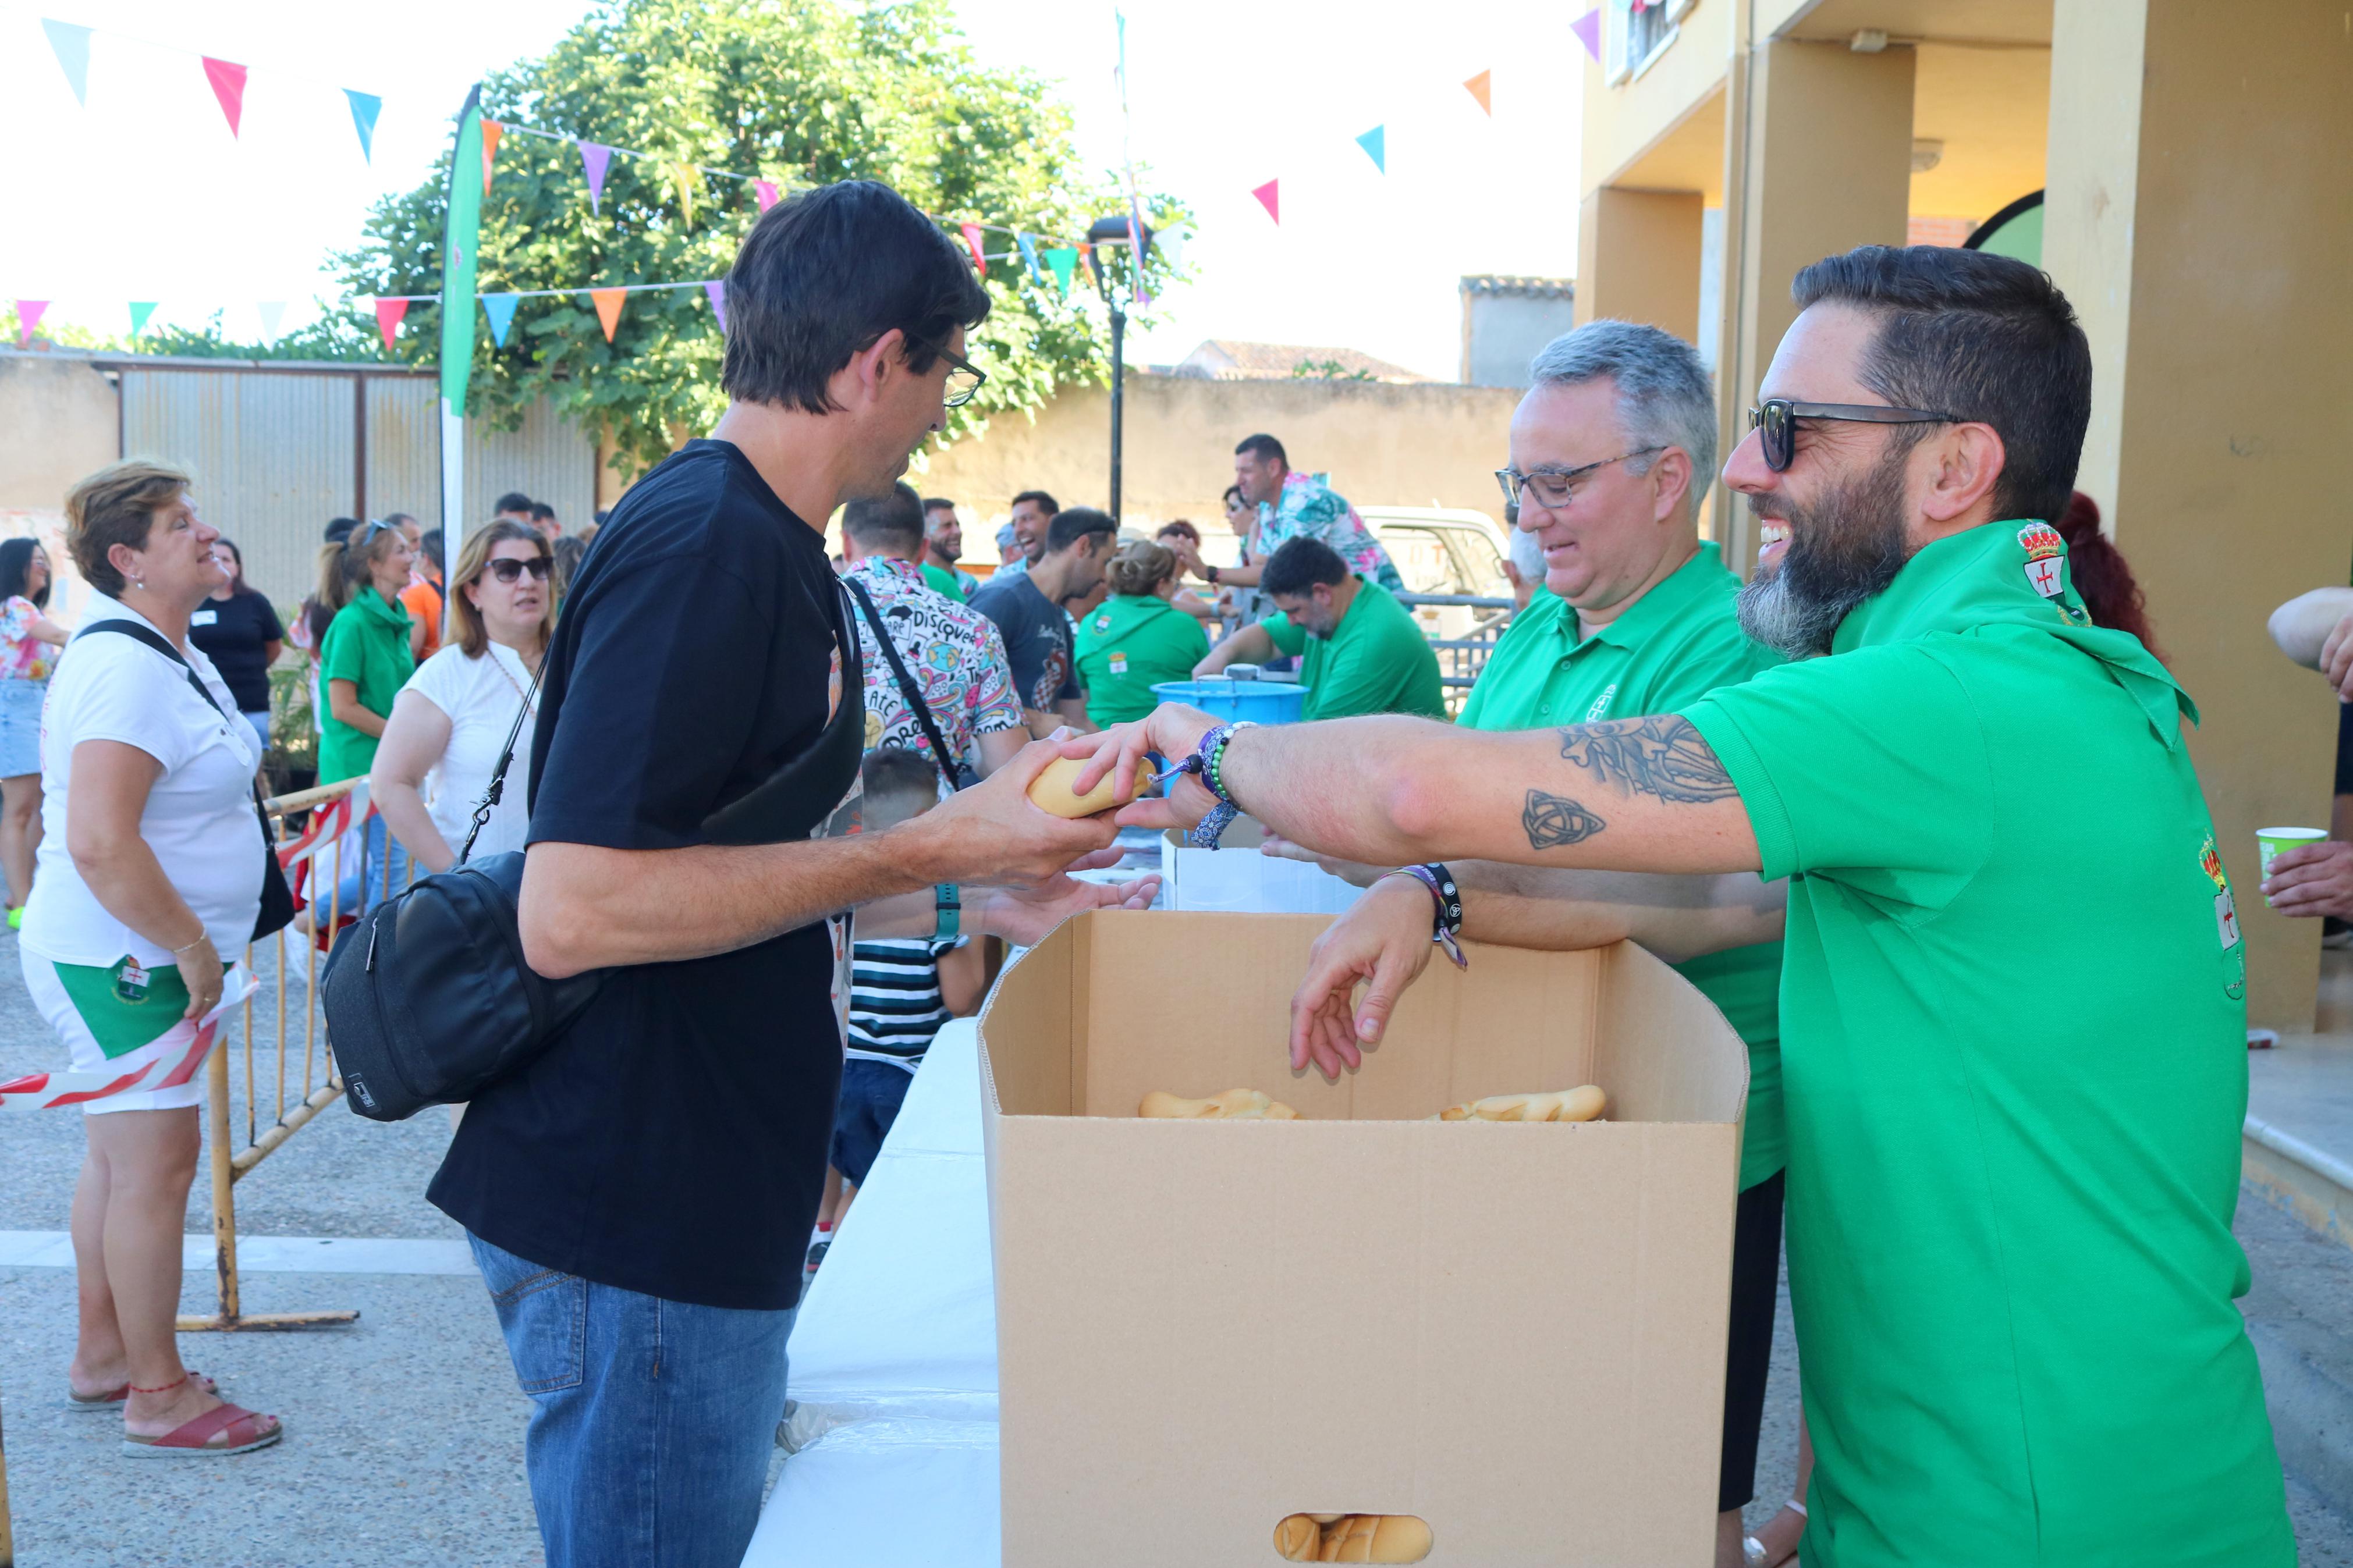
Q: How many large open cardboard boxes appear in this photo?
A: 1